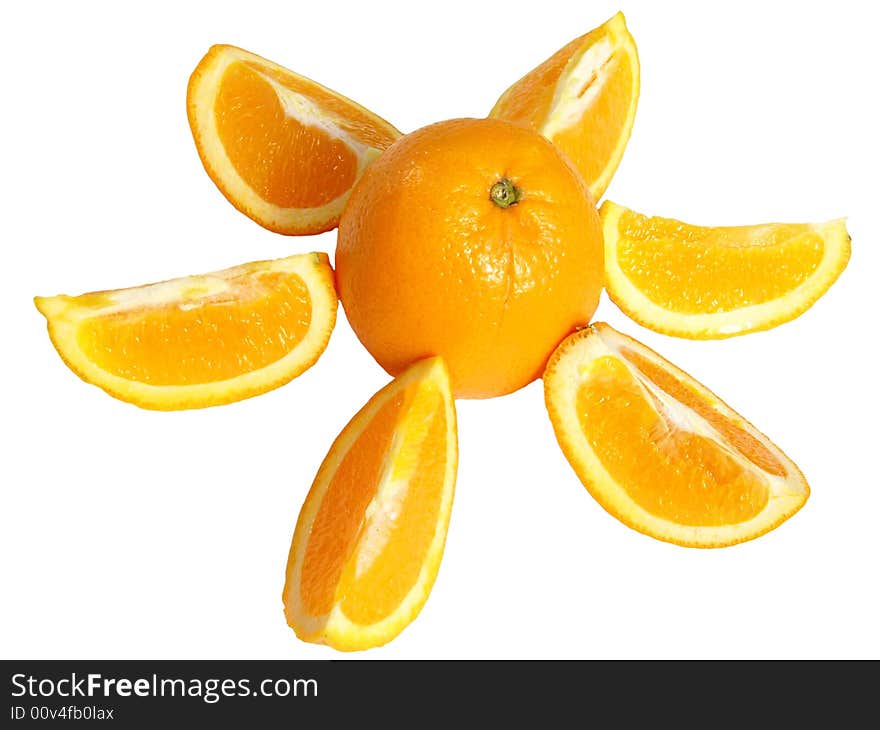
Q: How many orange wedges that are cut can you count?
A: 6